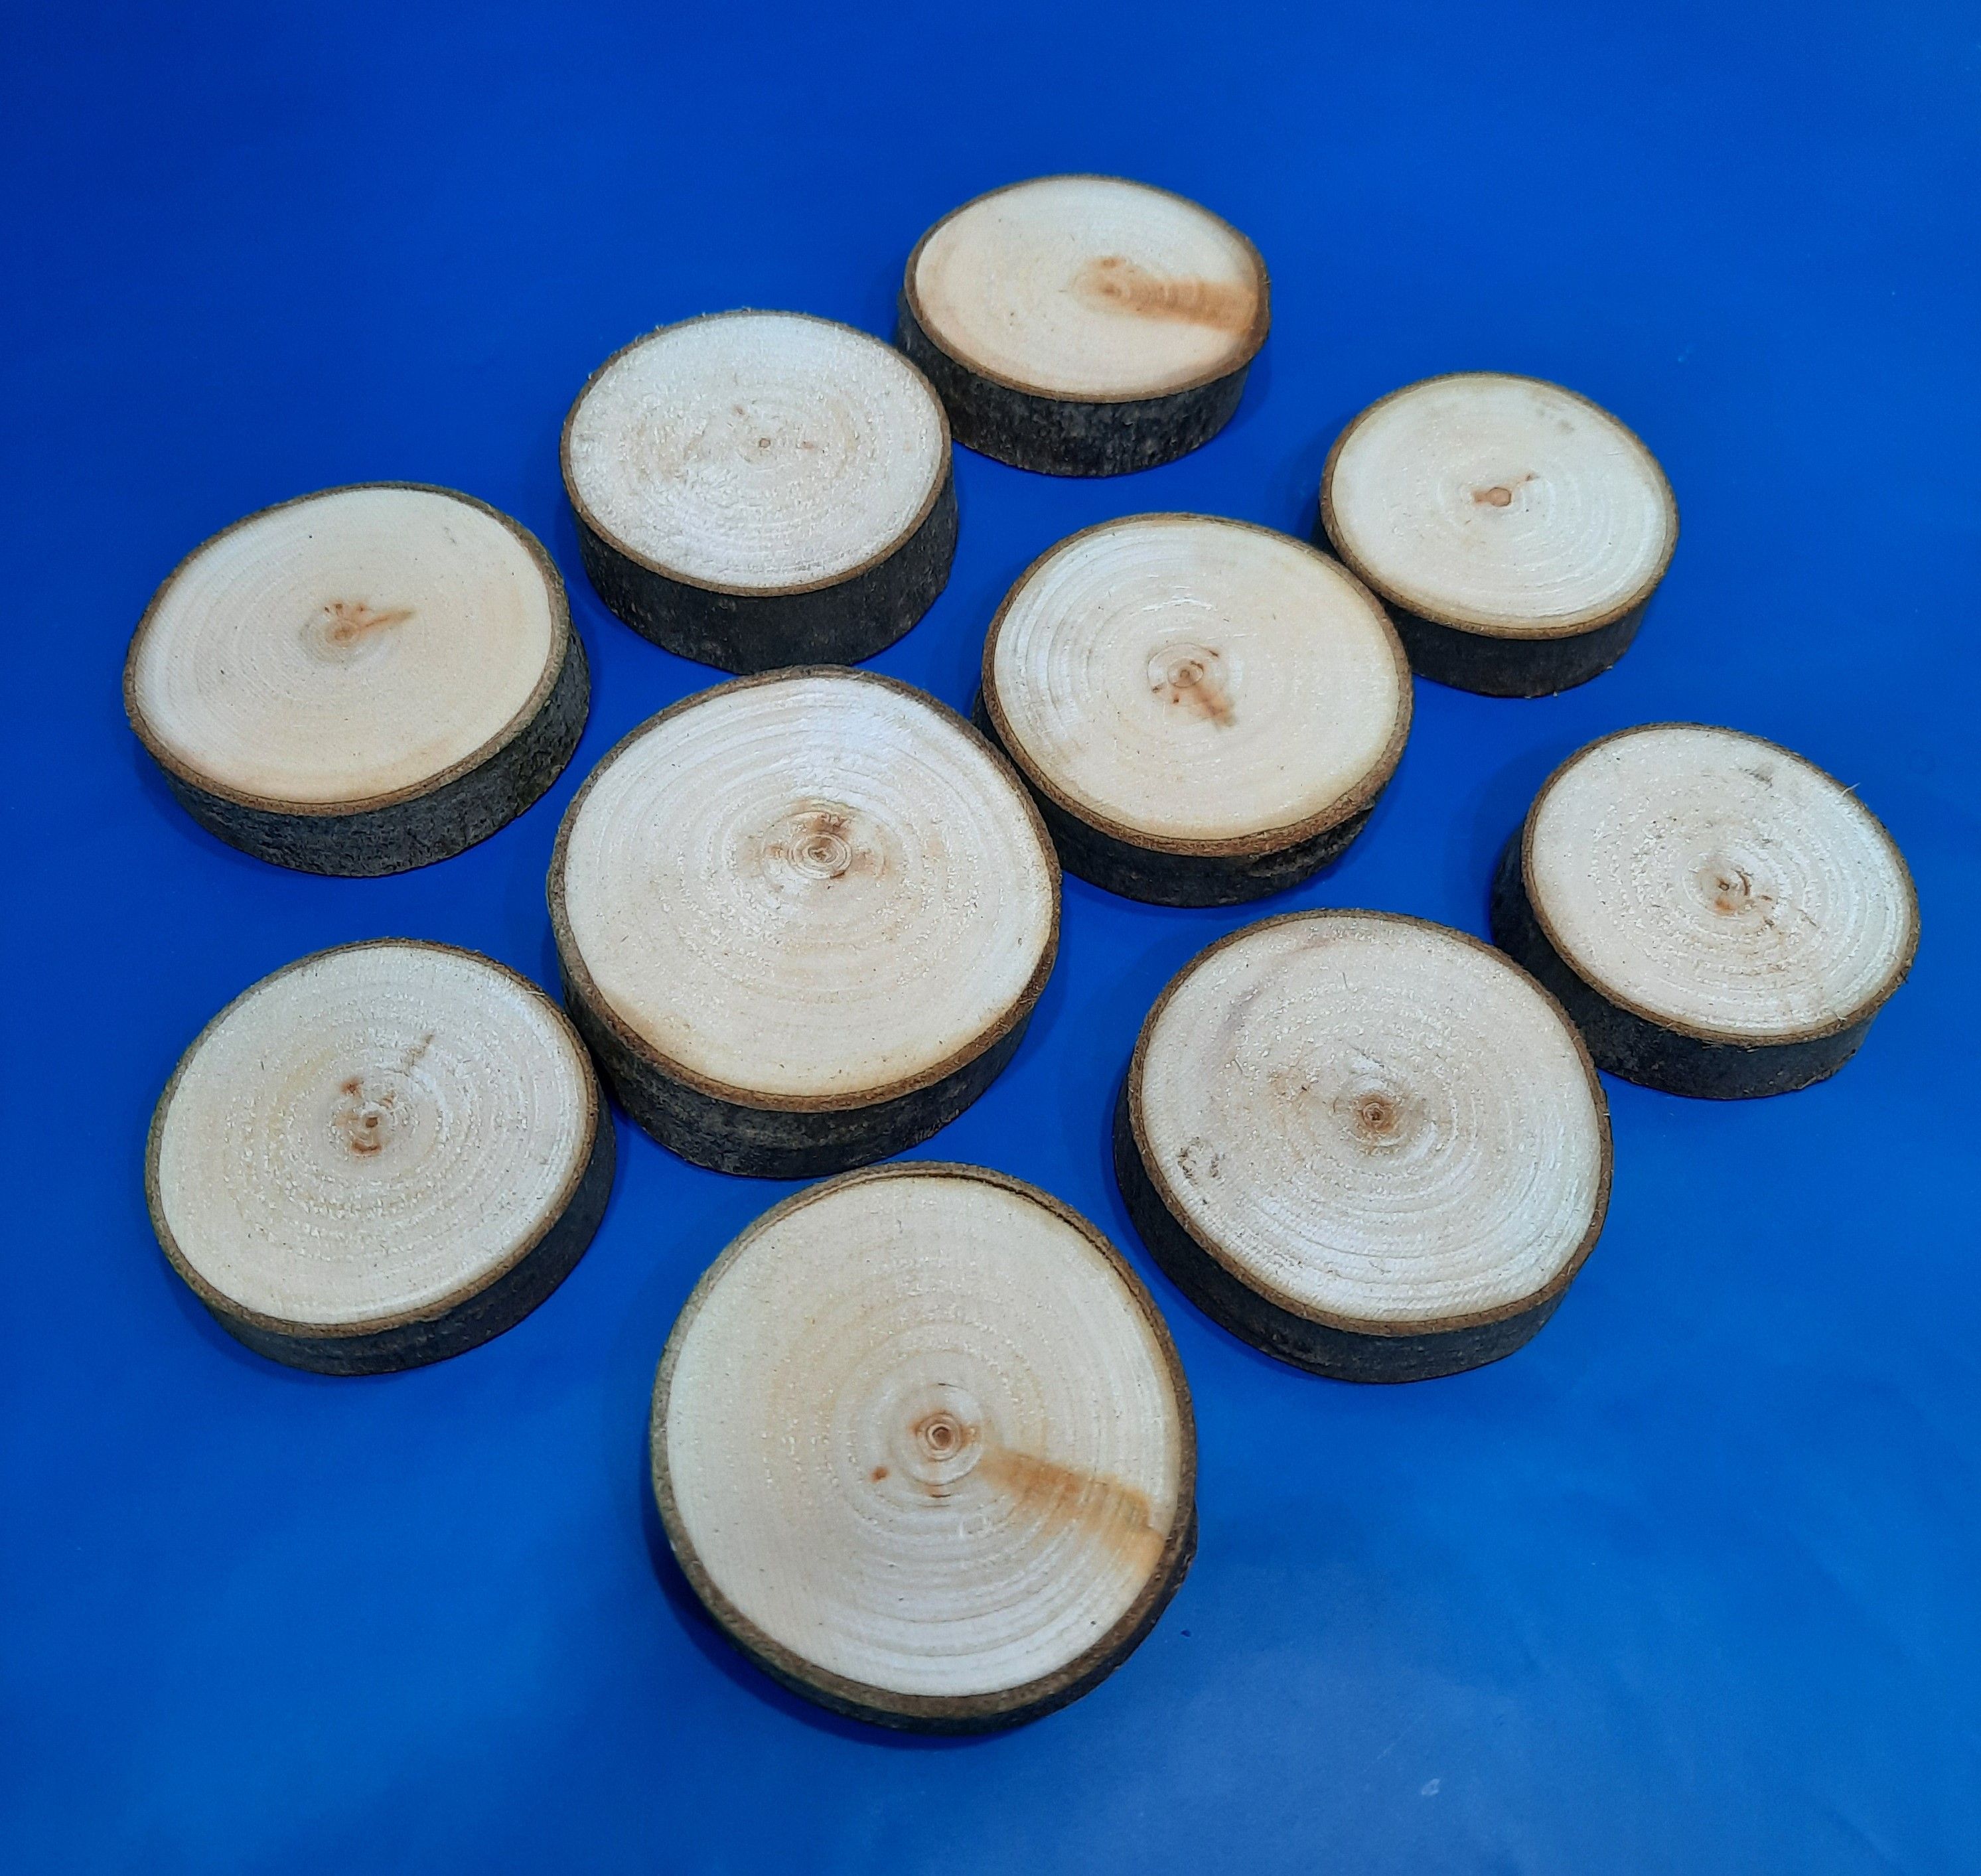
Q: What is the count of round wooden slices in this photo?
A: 10